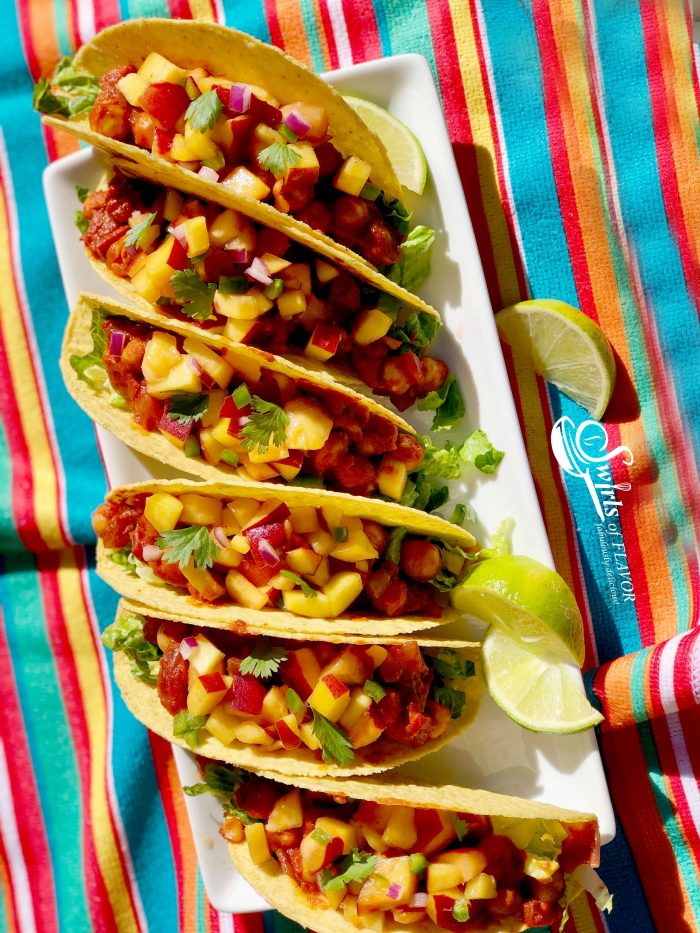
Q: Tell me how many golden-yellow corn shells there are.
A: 6